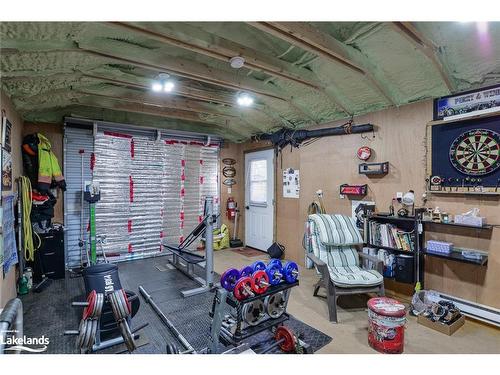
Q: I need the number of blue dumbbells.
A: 2